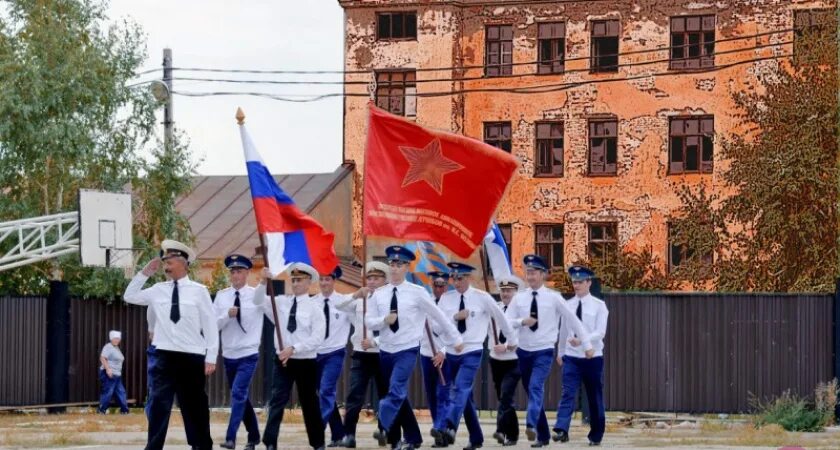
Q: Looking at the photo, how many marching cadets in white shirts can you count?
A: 11